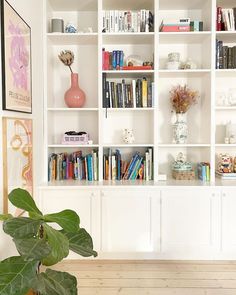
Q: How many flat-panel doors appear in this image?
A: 4